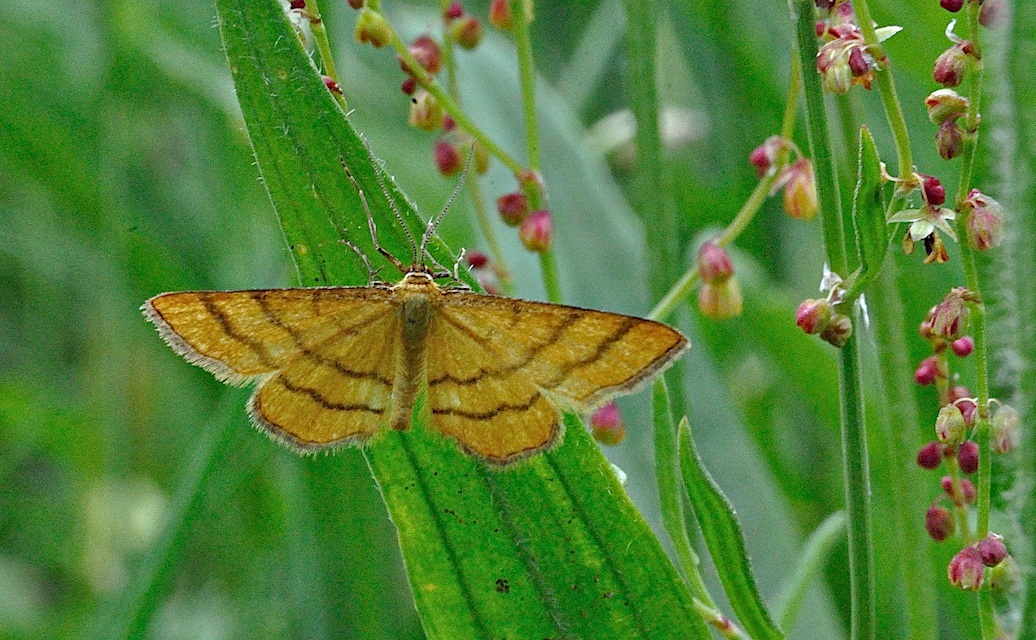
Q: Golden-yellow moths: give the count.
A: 1